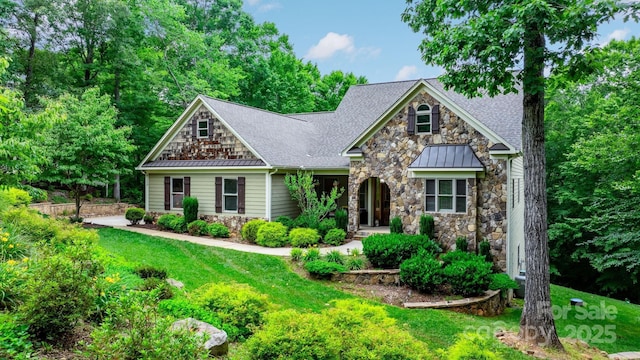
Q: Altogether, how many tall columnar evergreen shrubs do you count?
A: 6